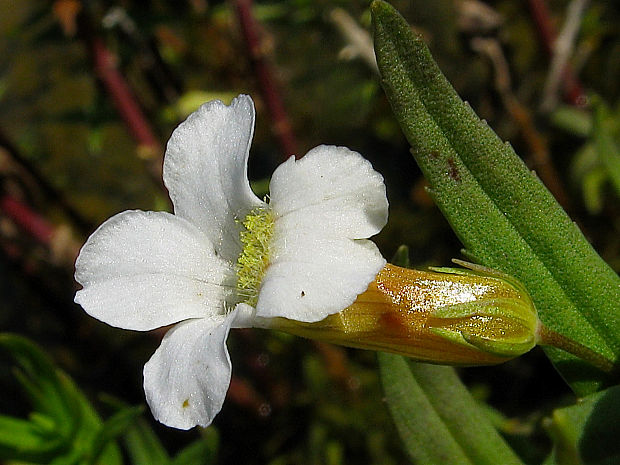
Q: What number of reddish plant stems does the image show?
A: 4